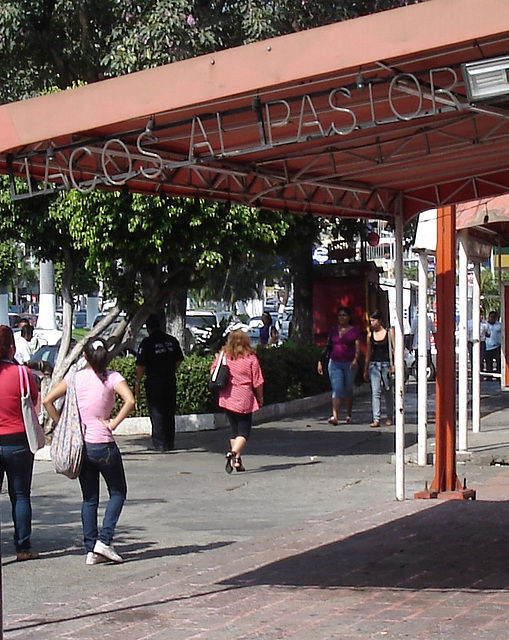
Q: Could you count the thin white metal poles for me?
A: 4